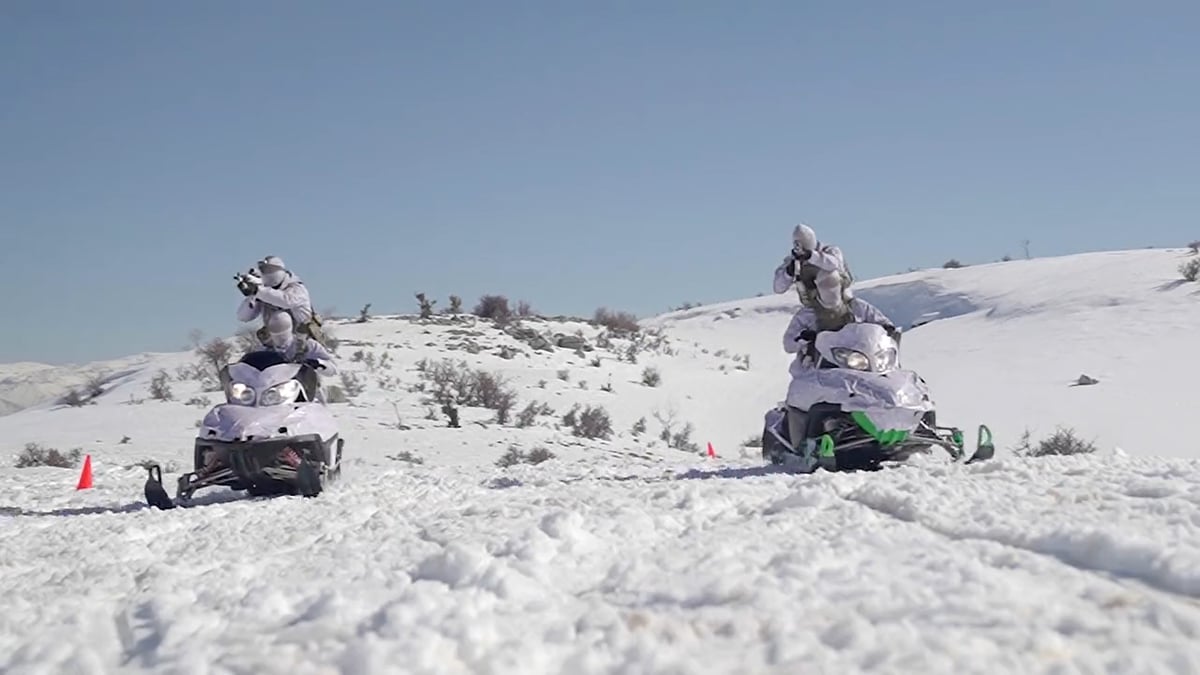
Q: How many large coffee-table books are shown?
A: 0